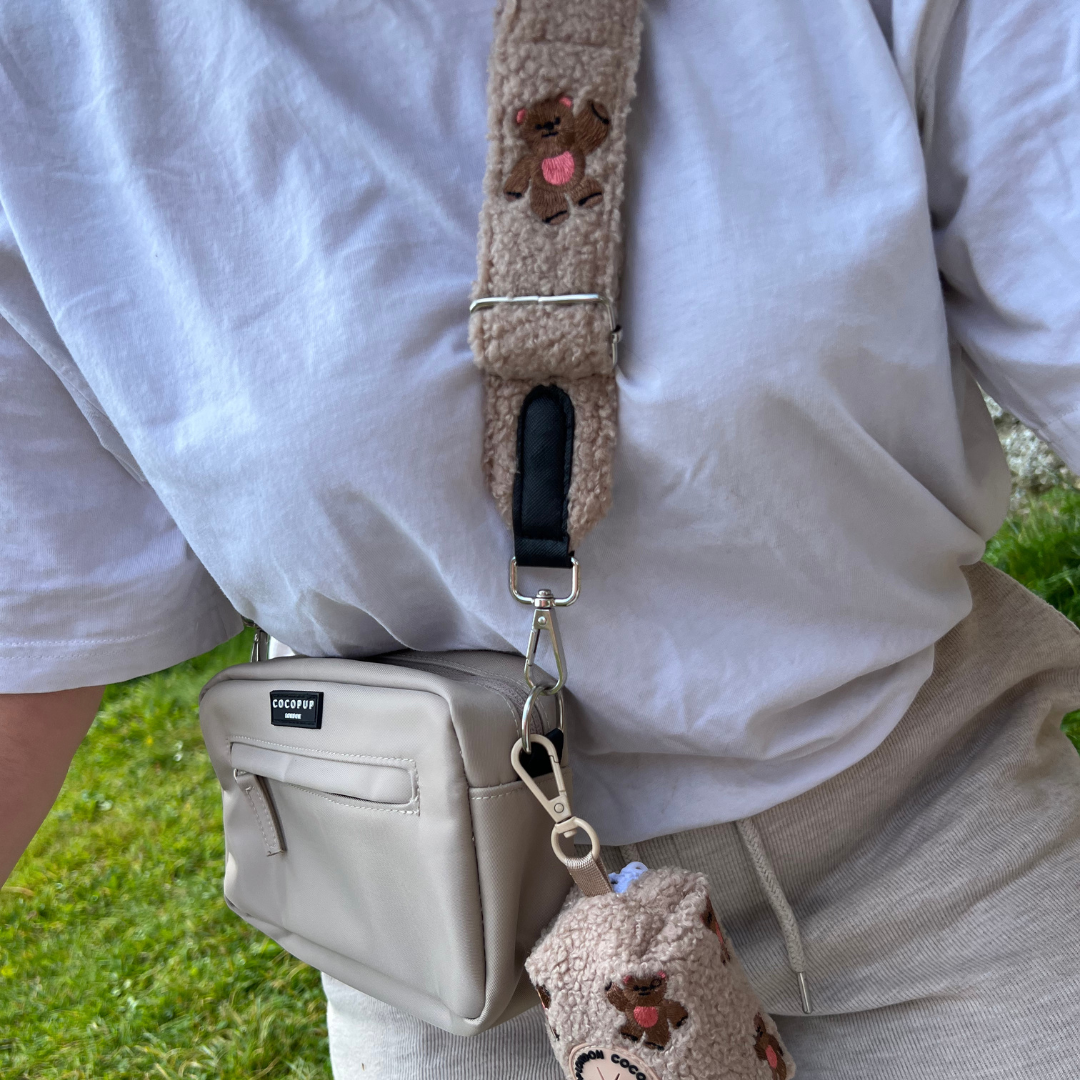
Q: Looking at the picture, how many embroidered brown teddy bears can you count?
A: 5